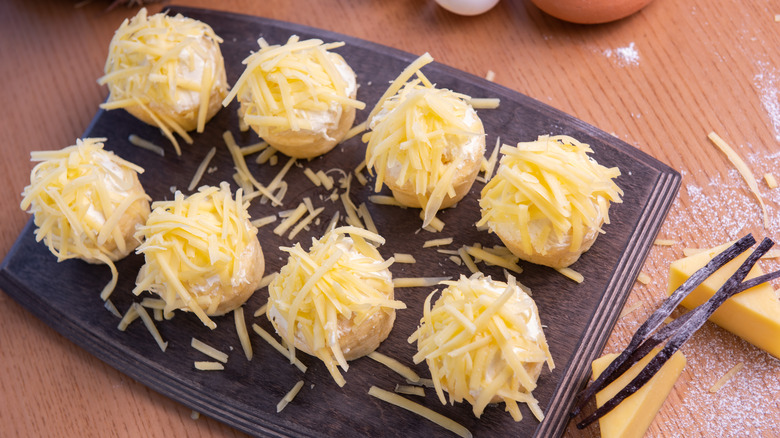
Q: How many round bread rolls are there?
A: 8